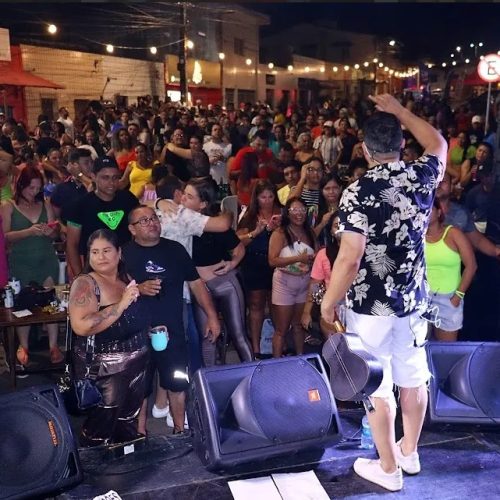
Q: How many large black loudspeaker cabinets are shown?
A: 3